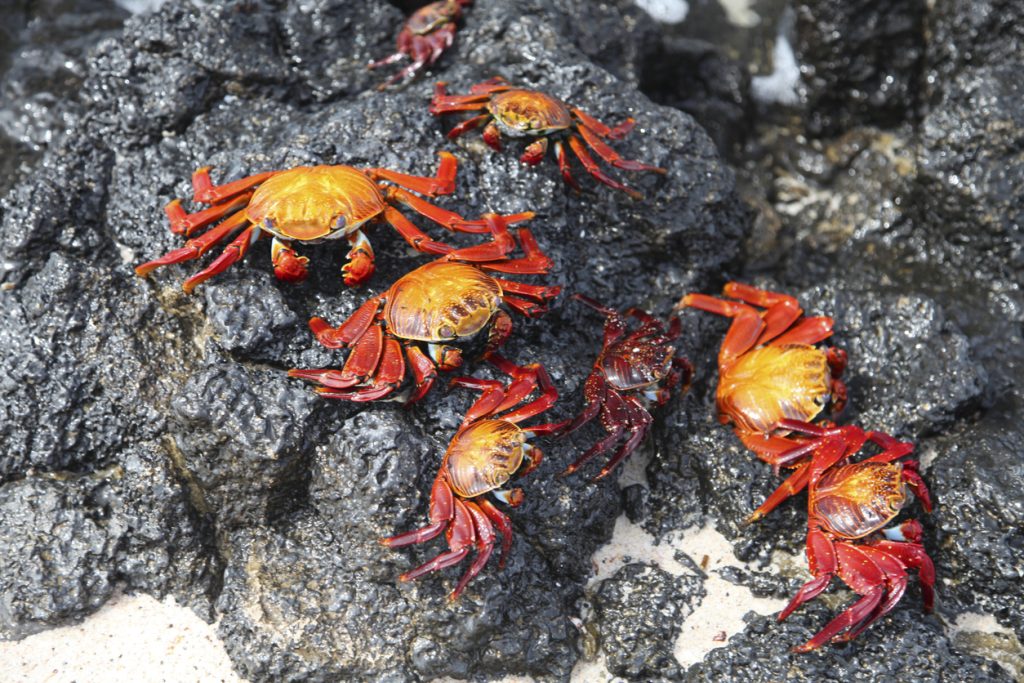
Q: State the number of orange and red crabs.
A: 8